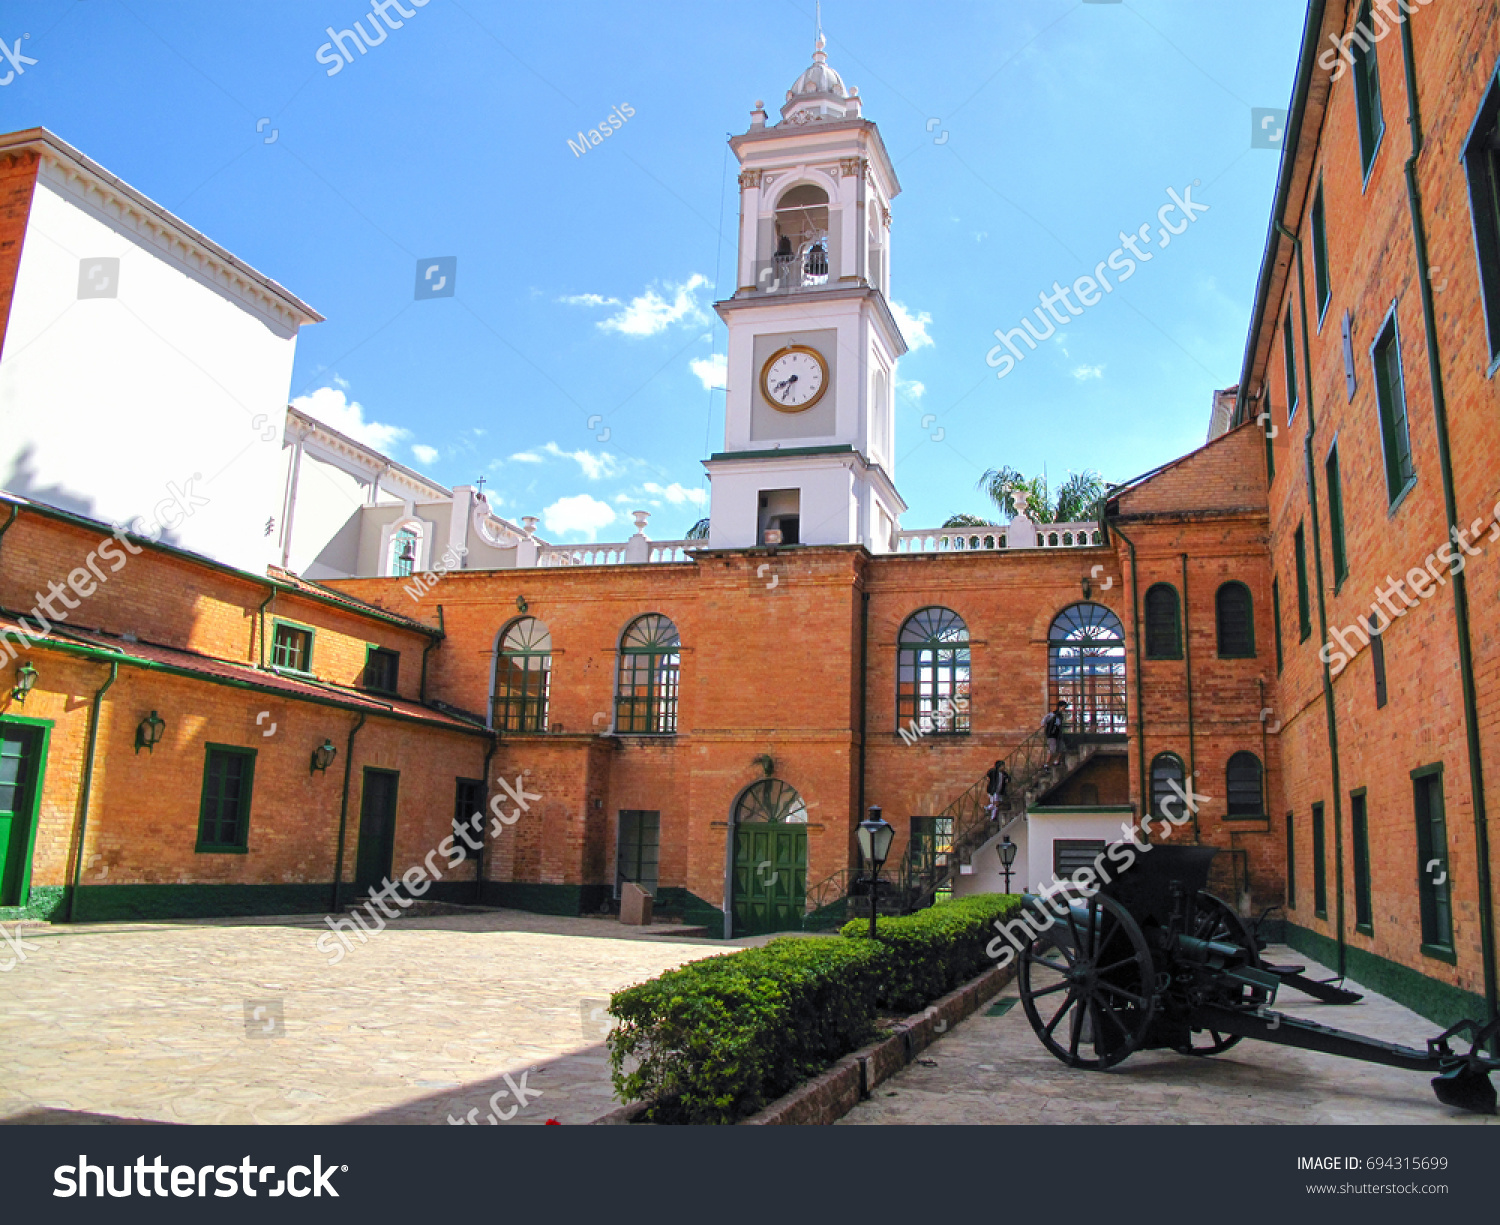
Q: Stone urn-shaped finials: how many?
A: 3